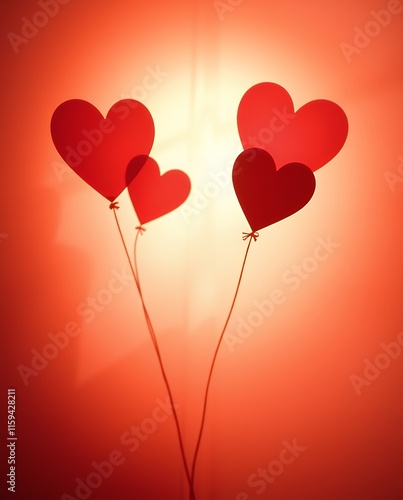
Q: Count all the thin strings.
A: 3